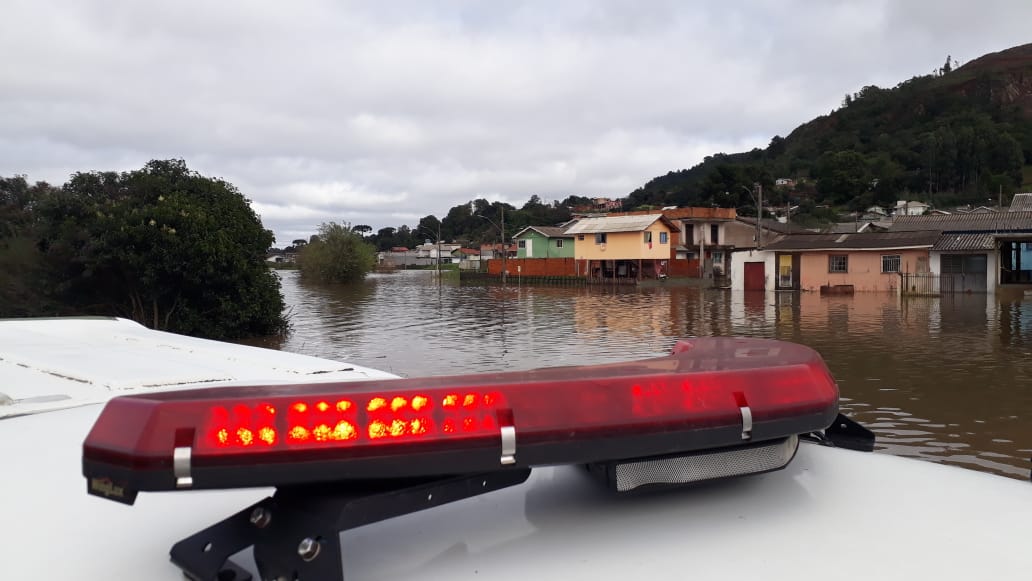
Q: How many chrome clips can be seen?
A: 3